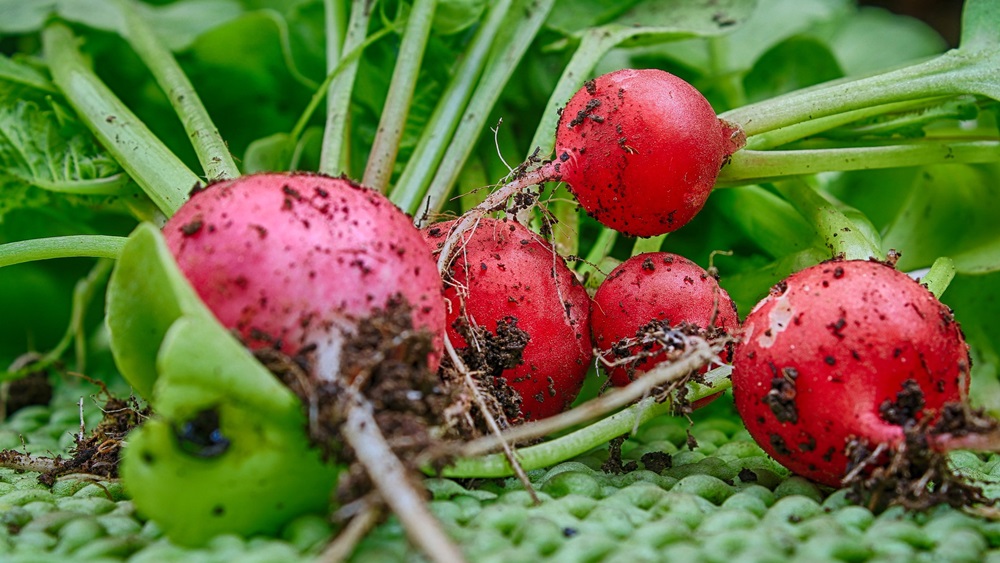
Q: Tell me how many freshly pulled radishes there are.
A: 5